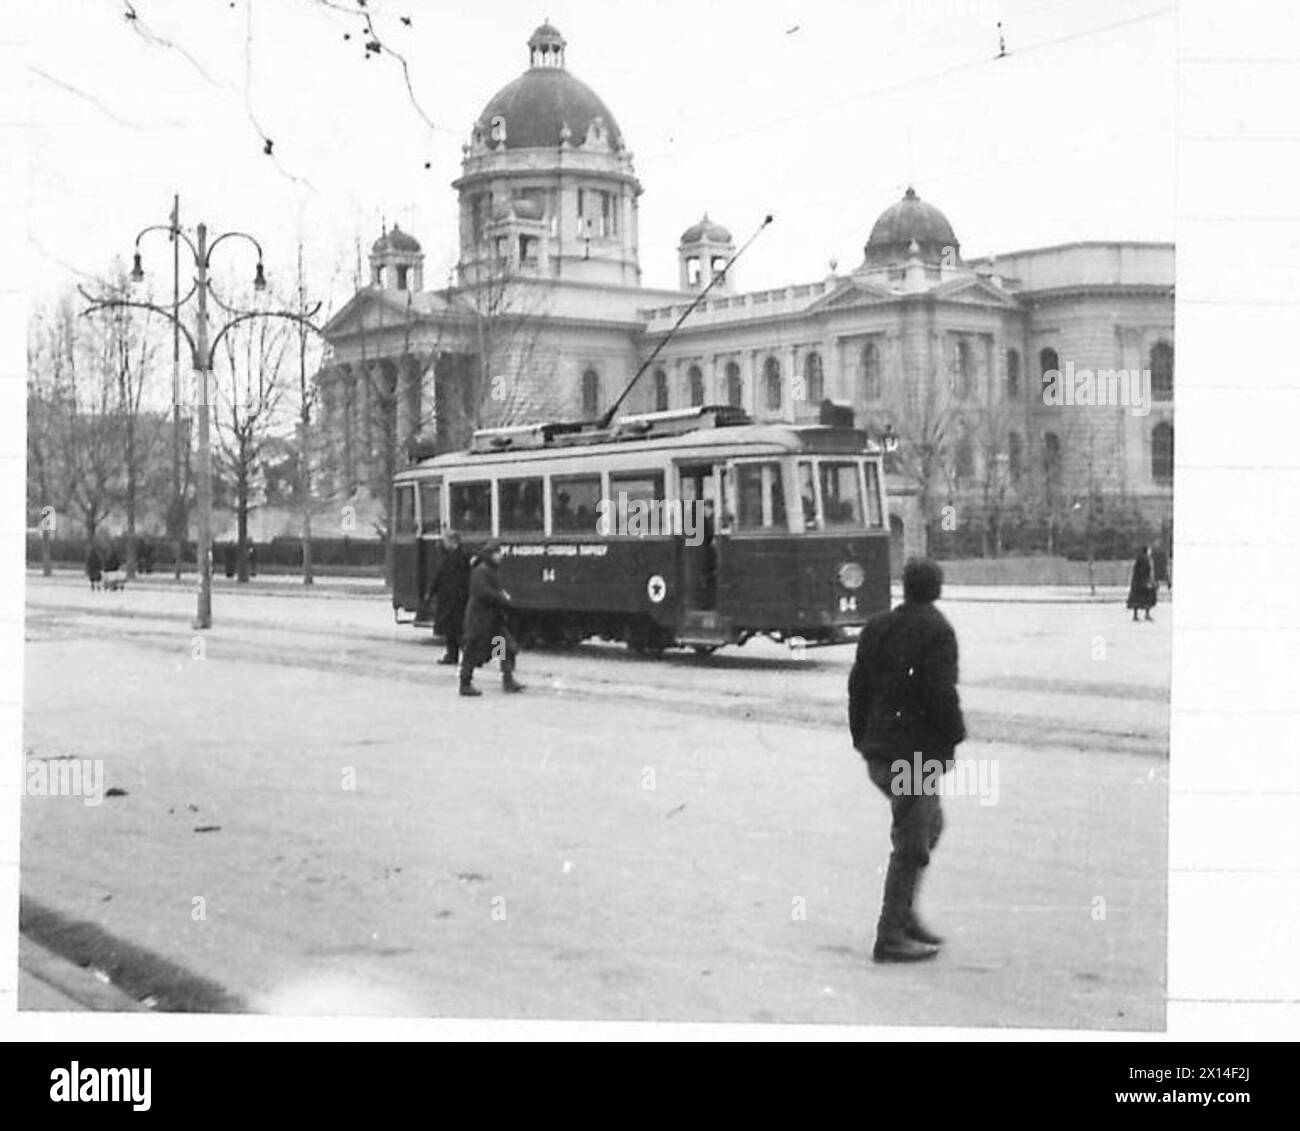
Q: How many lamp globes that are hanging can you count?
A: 2